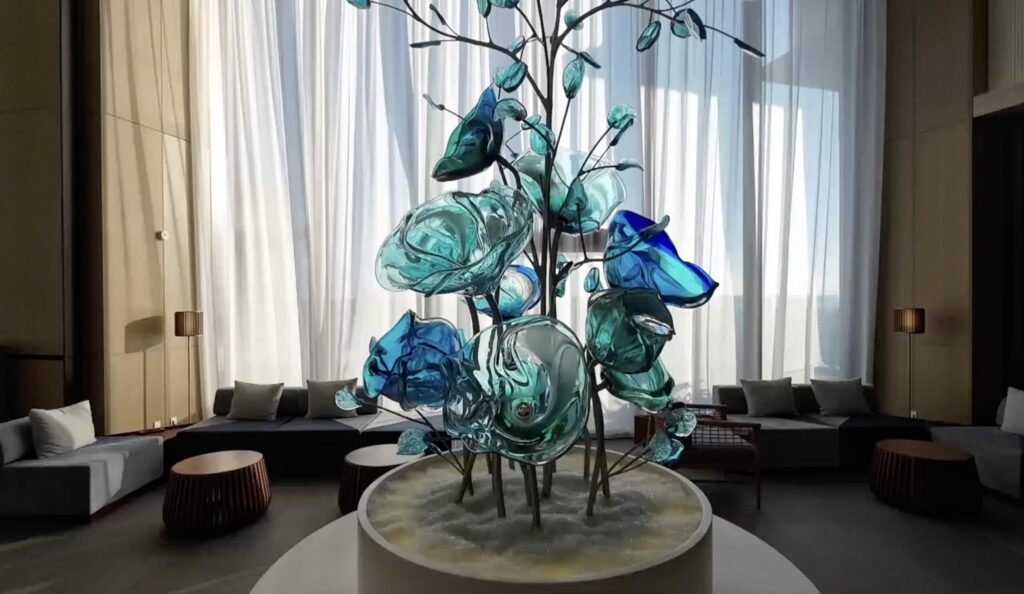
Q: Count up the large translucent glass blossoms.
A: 9